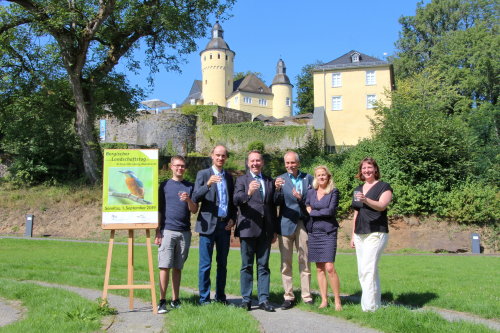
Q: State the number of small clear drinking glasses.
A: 5